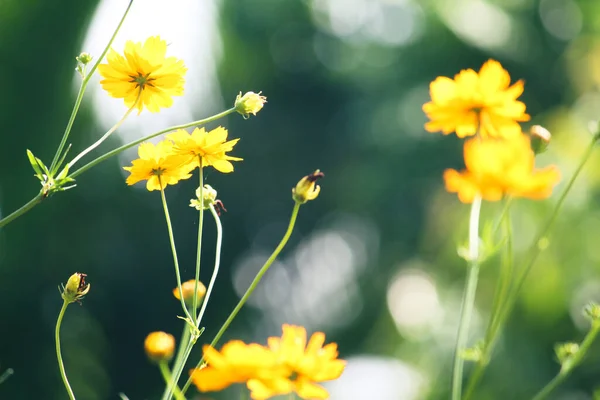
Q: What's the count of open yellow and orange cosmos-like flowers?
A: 7